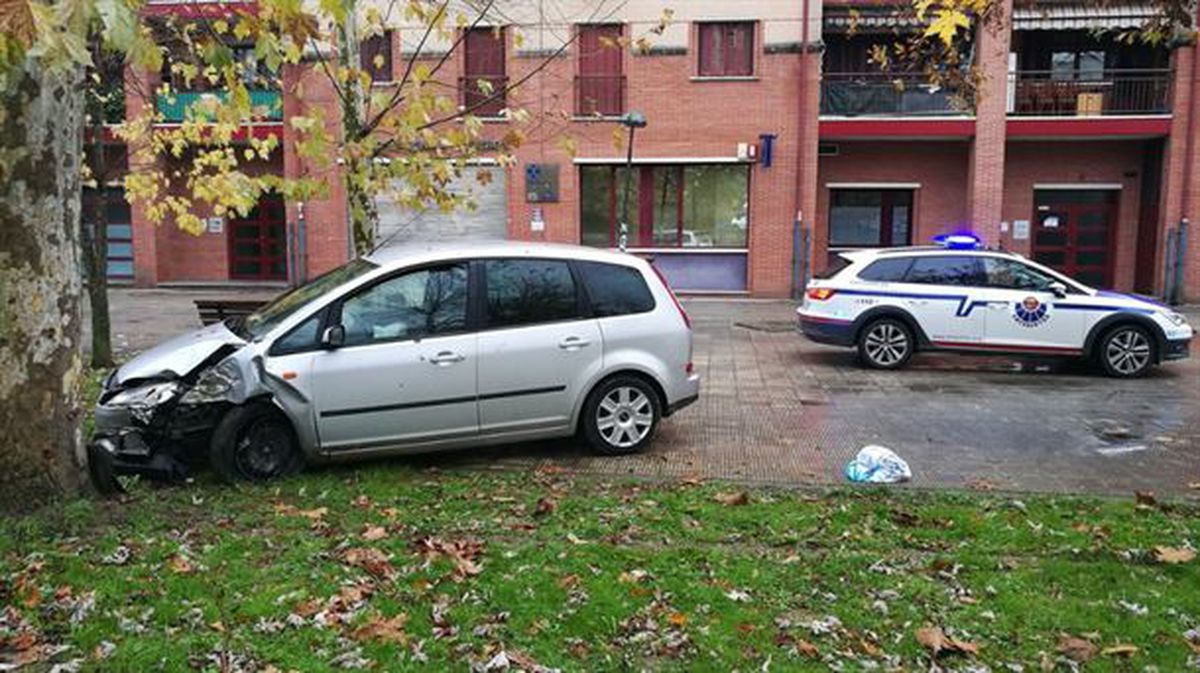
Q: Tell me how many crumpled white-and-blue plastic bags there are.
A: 1